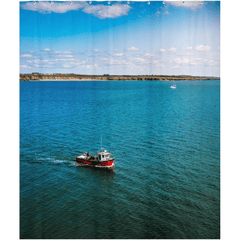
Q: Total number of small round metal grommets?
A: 10